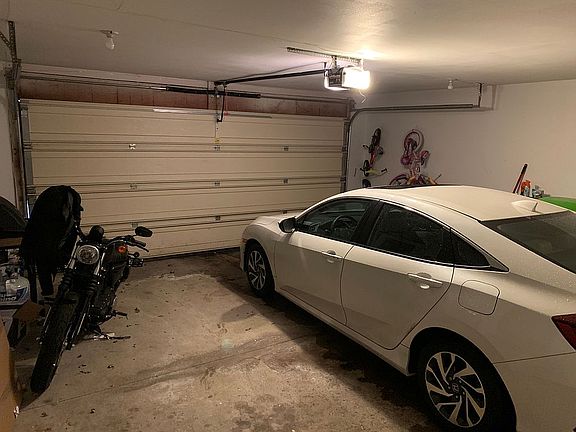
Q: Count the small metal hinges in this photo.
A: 9